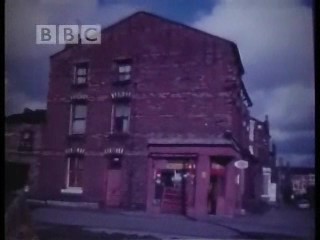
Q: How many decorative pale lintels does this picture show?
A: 4